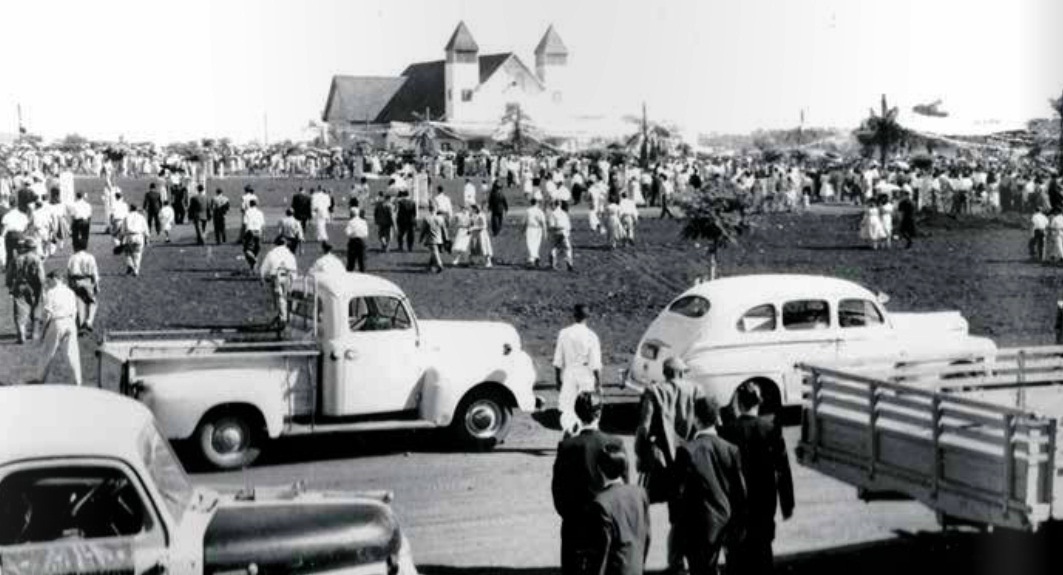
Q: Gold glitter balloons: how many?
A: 0